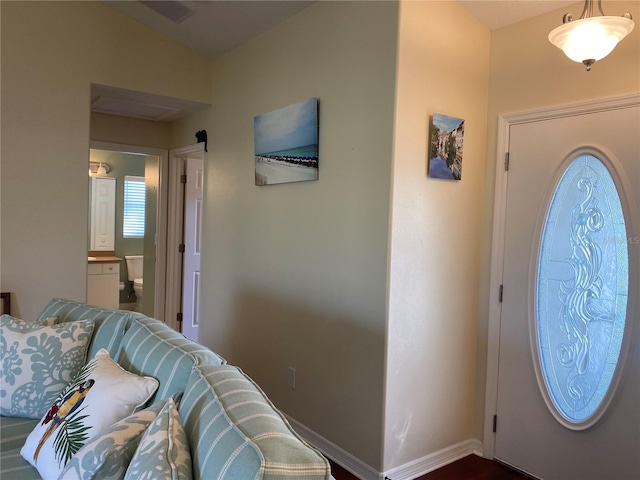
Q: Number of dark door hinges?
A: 6